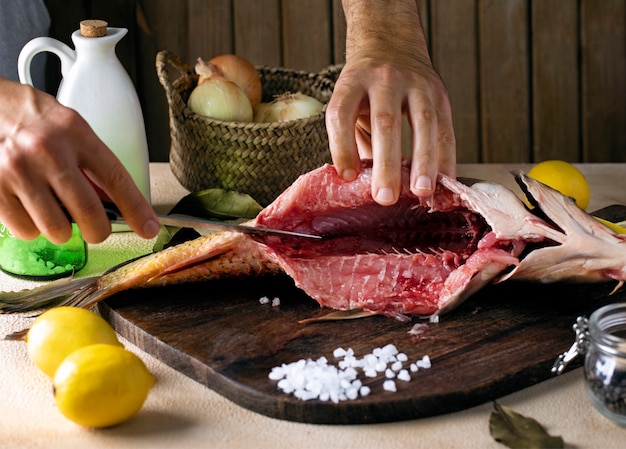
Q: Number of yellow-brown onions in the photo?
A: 1